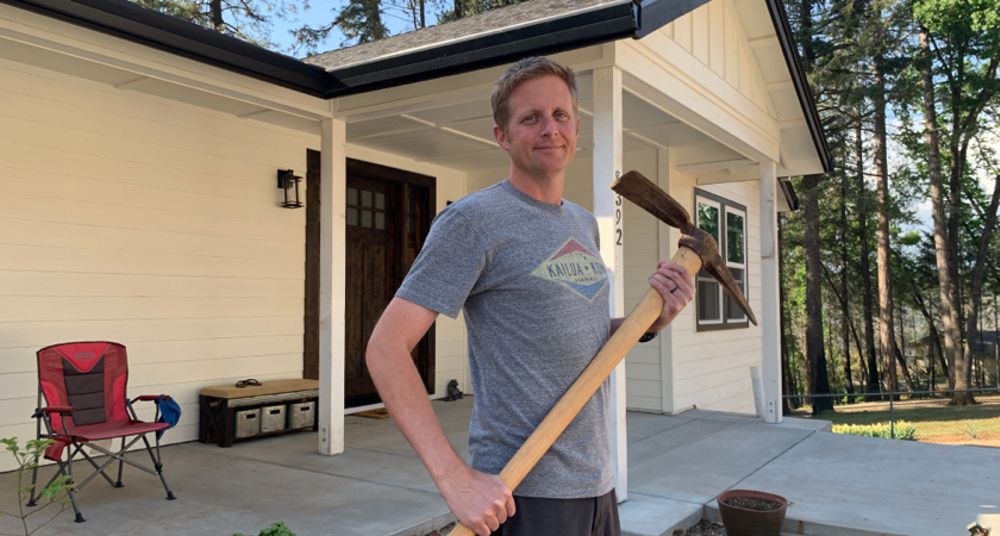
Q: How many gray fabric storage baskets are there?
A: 3